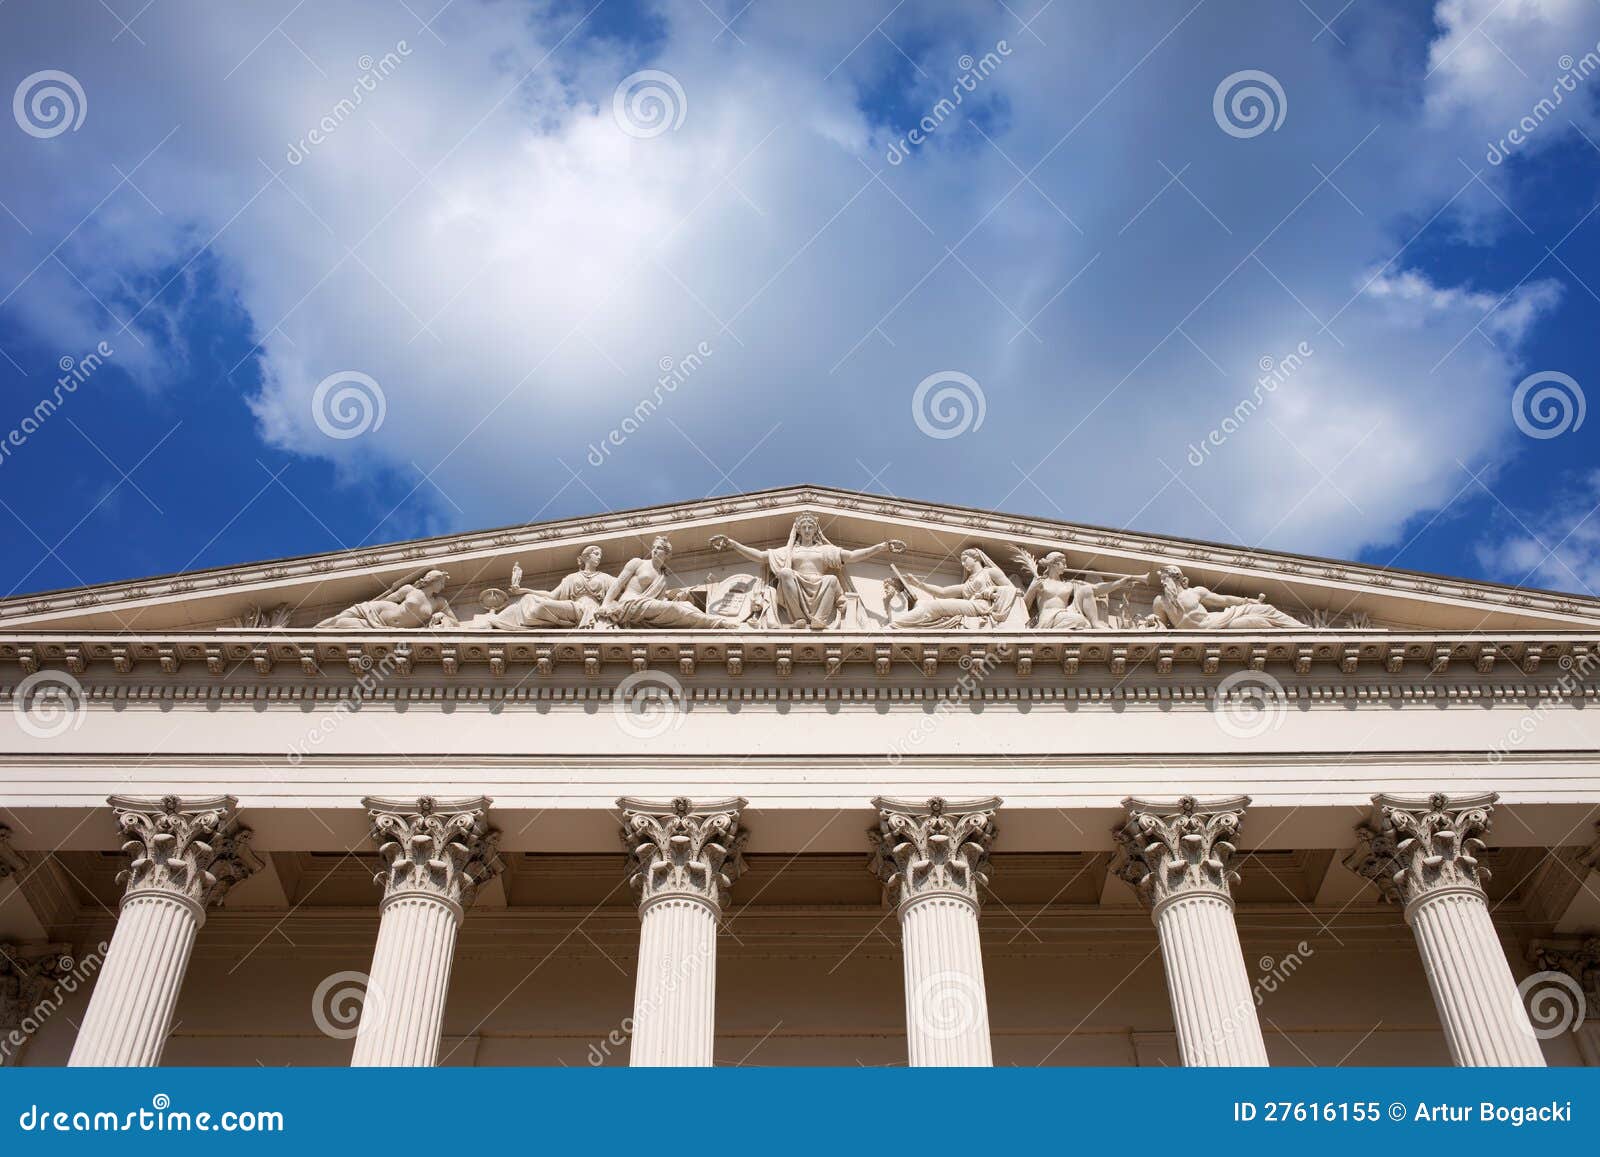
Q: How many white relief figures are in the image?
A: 7